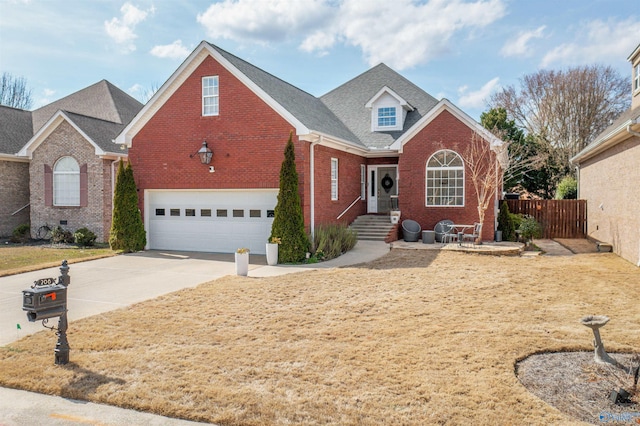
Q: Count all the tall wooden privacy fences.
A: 1